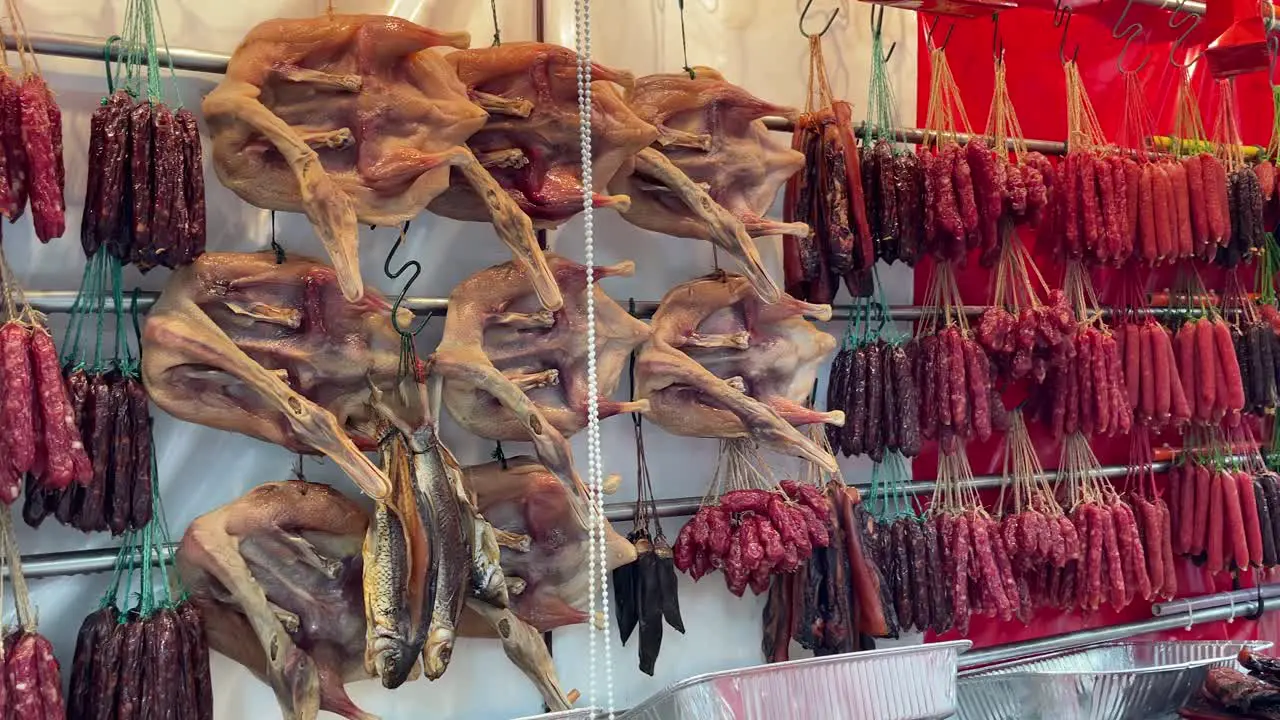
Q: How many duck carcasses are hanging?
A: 8